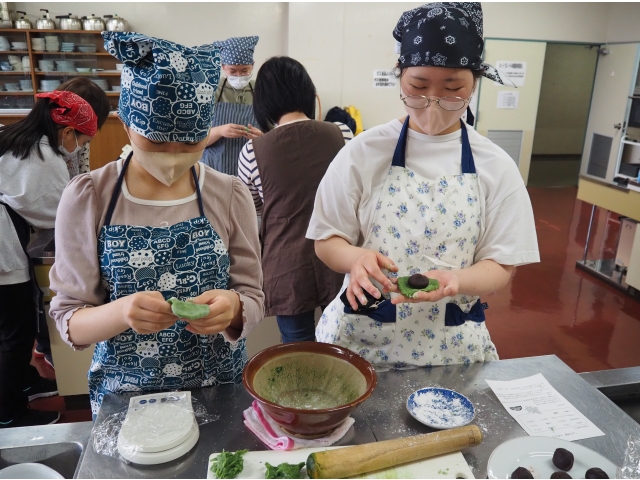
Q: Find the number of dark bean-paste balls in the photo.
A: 5